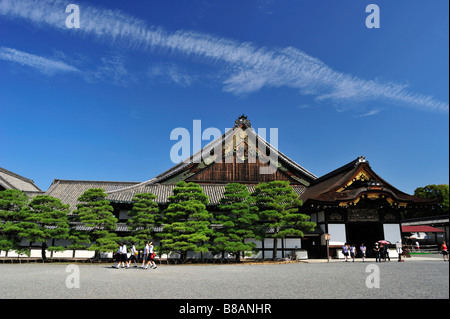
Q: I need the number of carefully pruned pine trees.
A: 7